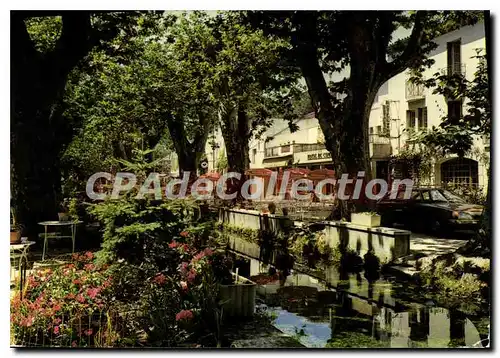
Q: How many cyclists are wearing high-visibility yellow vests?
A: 0